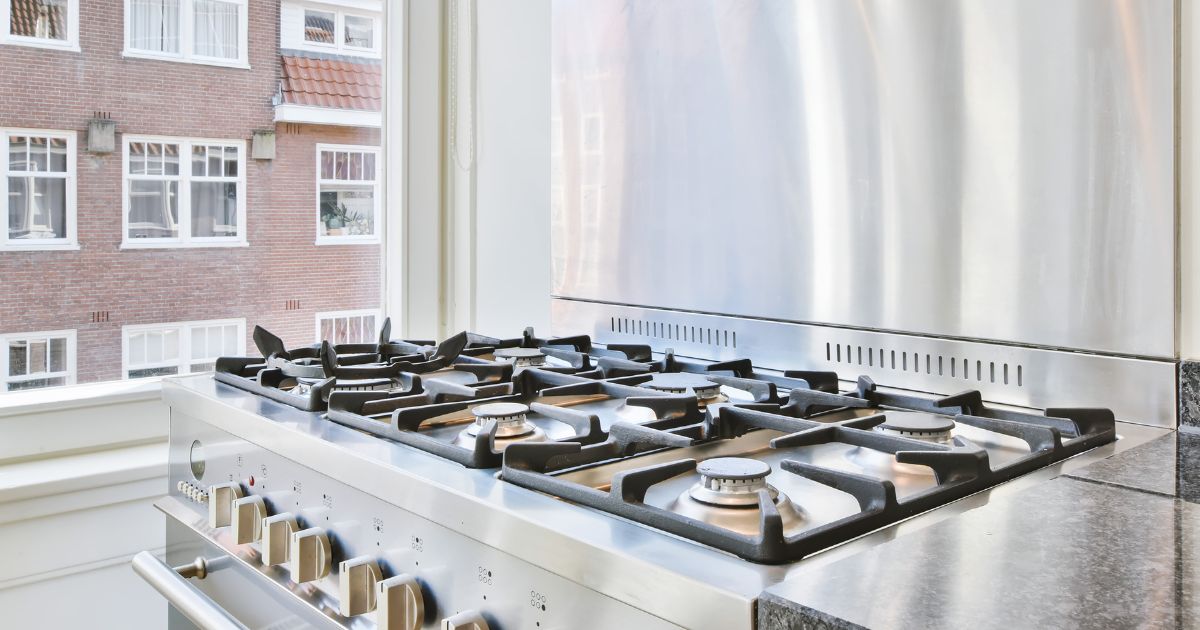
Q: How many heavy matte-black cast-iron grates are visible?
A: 3